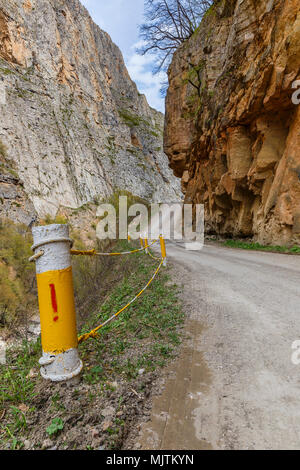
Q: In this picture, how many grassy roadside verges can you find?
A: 2